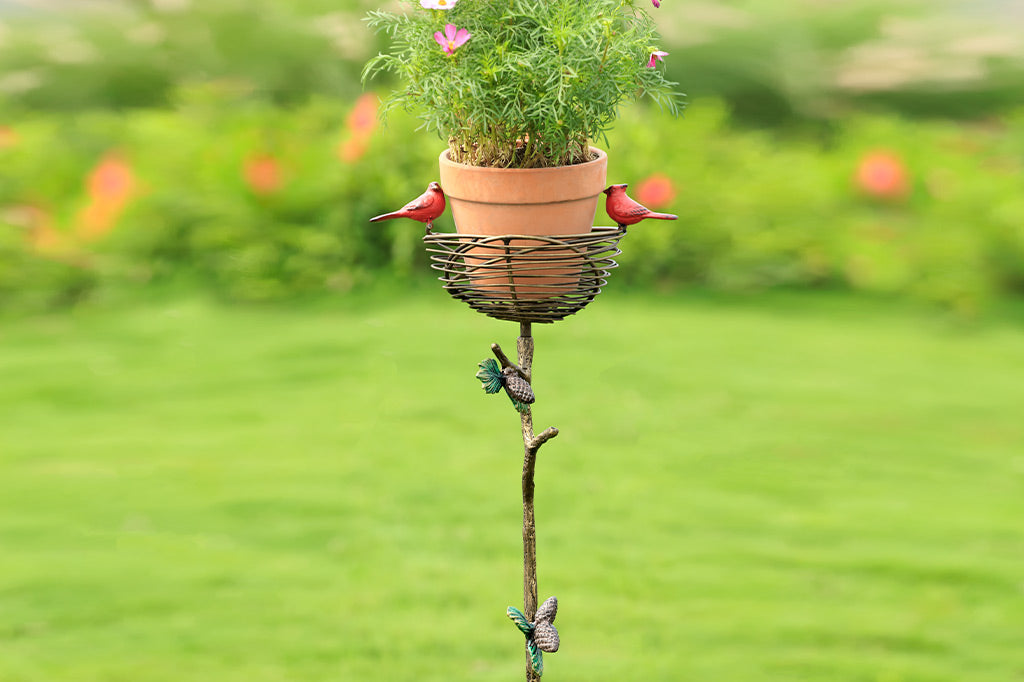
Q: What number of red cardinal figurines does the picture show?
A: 2